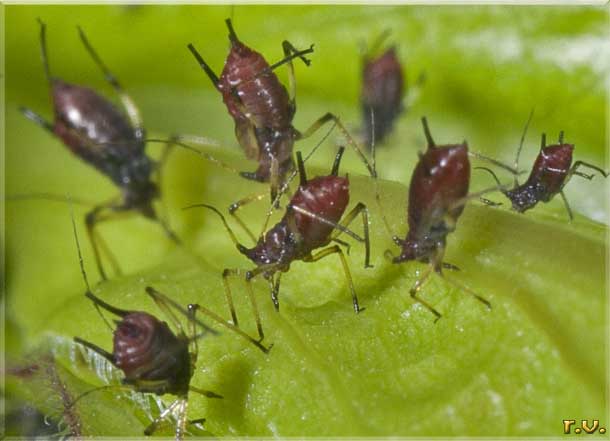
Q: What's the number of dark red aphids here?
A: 7